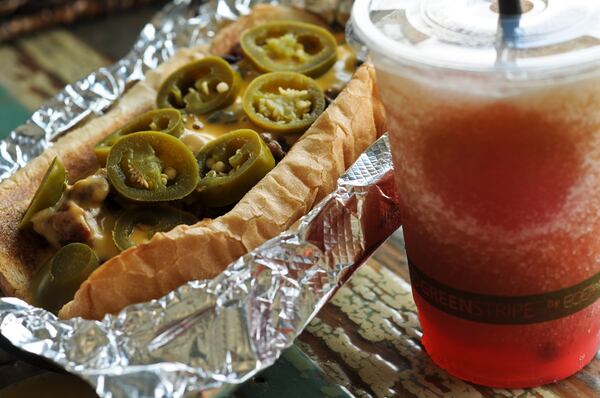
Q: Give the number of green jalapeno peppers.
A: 9